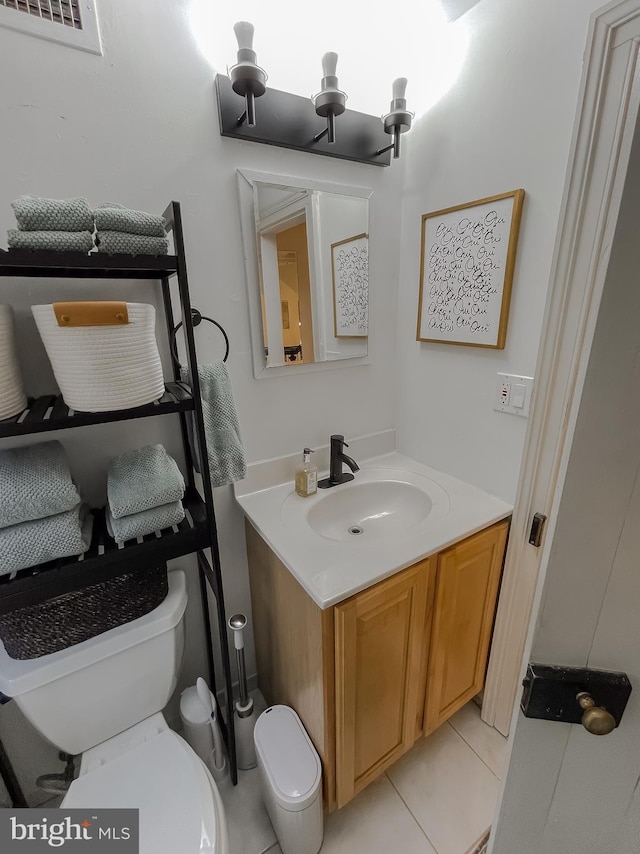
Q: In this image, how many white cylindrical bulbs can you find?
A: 3